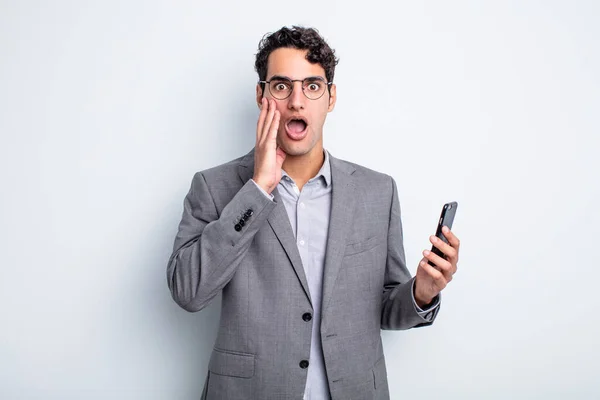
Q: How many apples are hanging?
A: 0